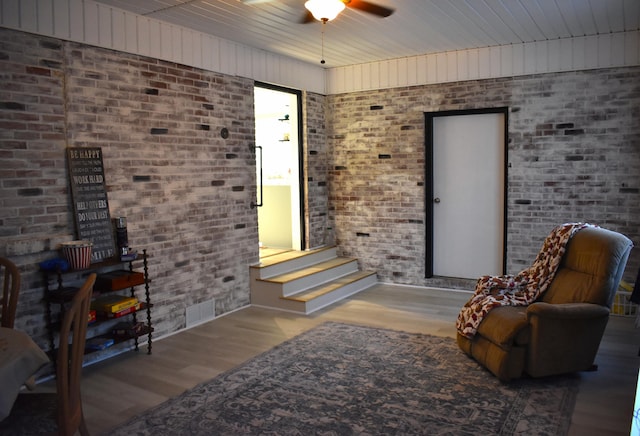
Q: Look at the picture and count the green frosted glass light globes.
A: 0